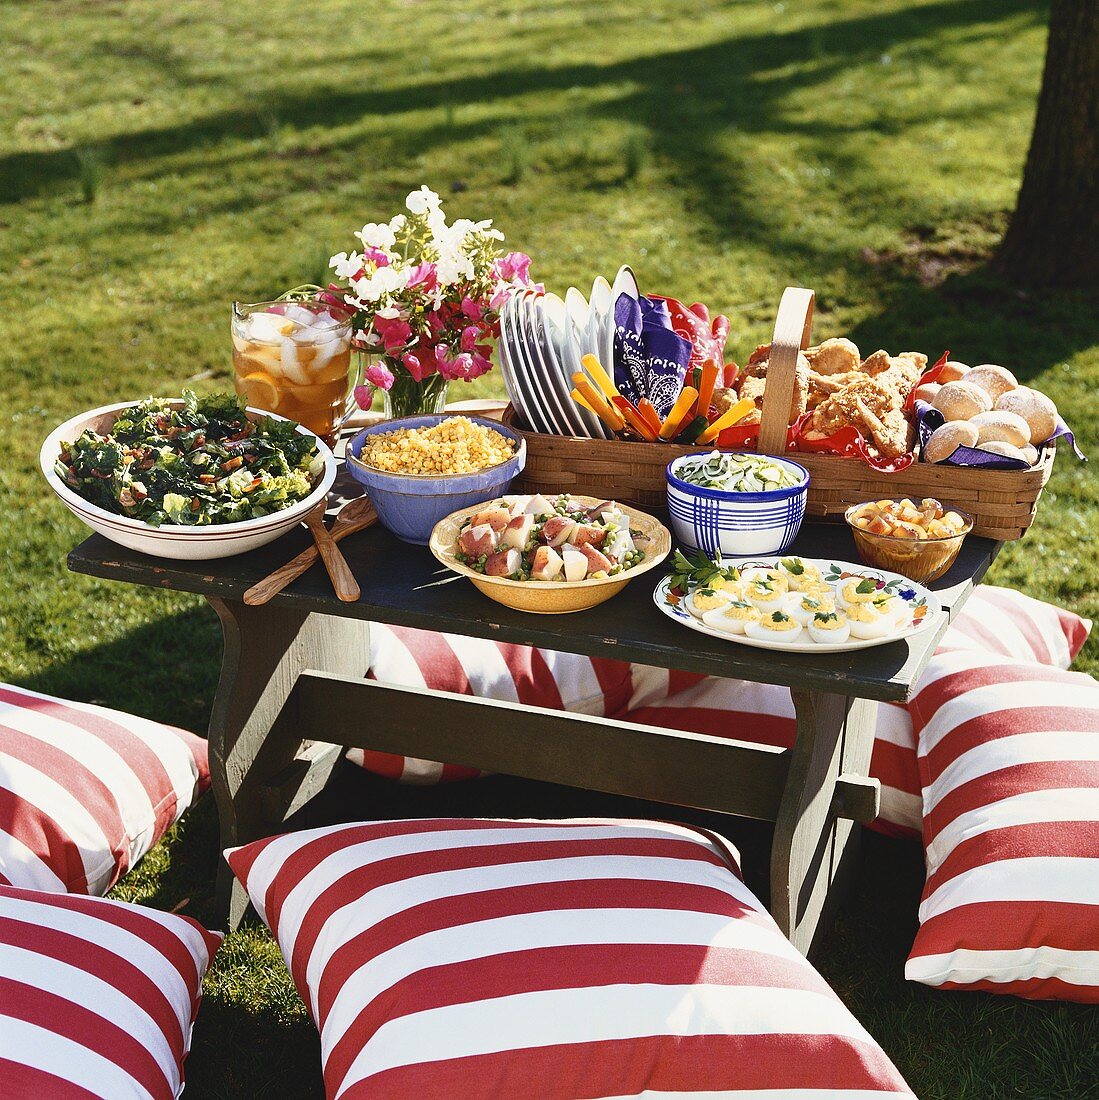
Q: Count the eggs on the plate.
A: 13